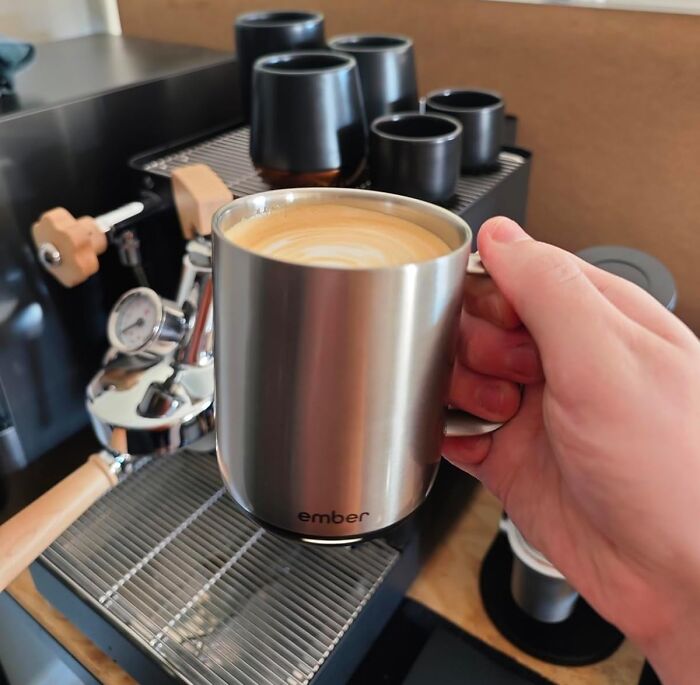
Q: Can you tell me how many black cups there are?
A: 5